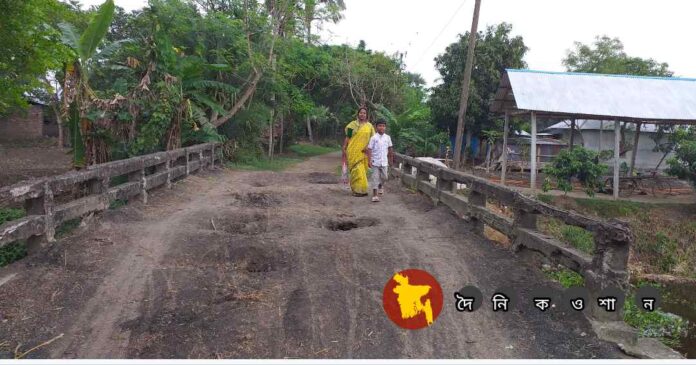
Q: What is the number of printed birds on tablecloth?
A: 0